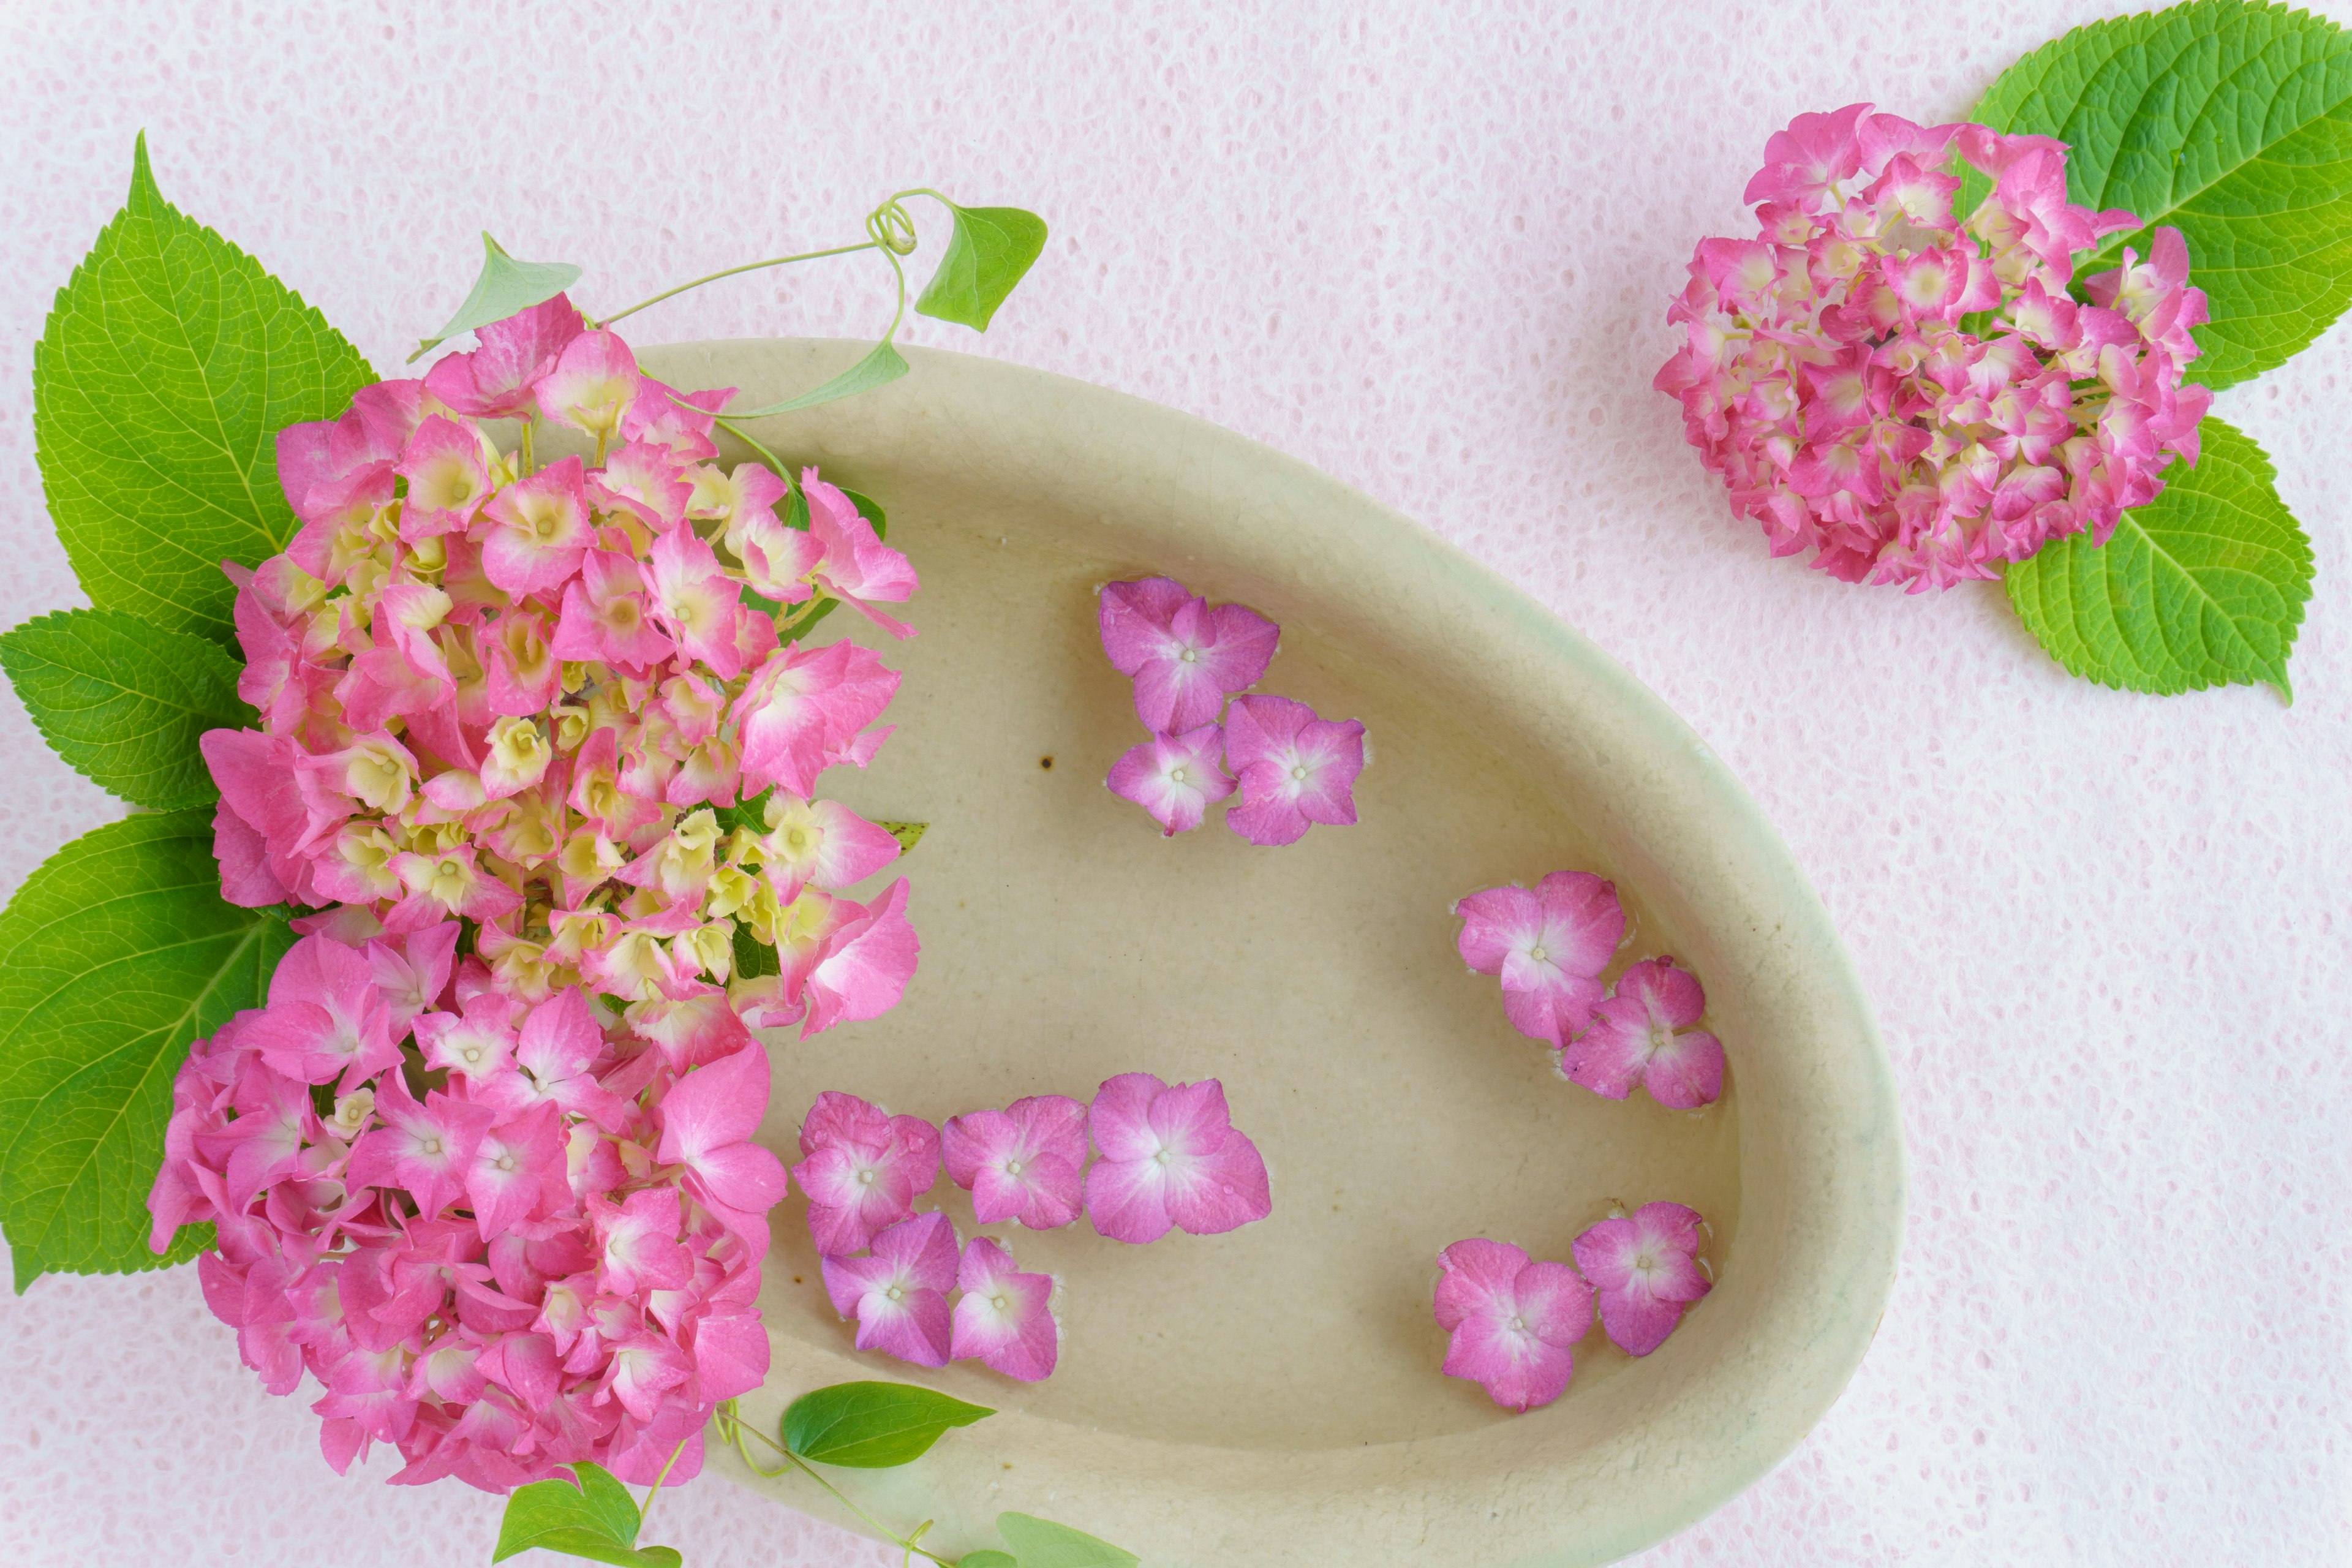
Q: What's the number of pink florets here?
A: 12